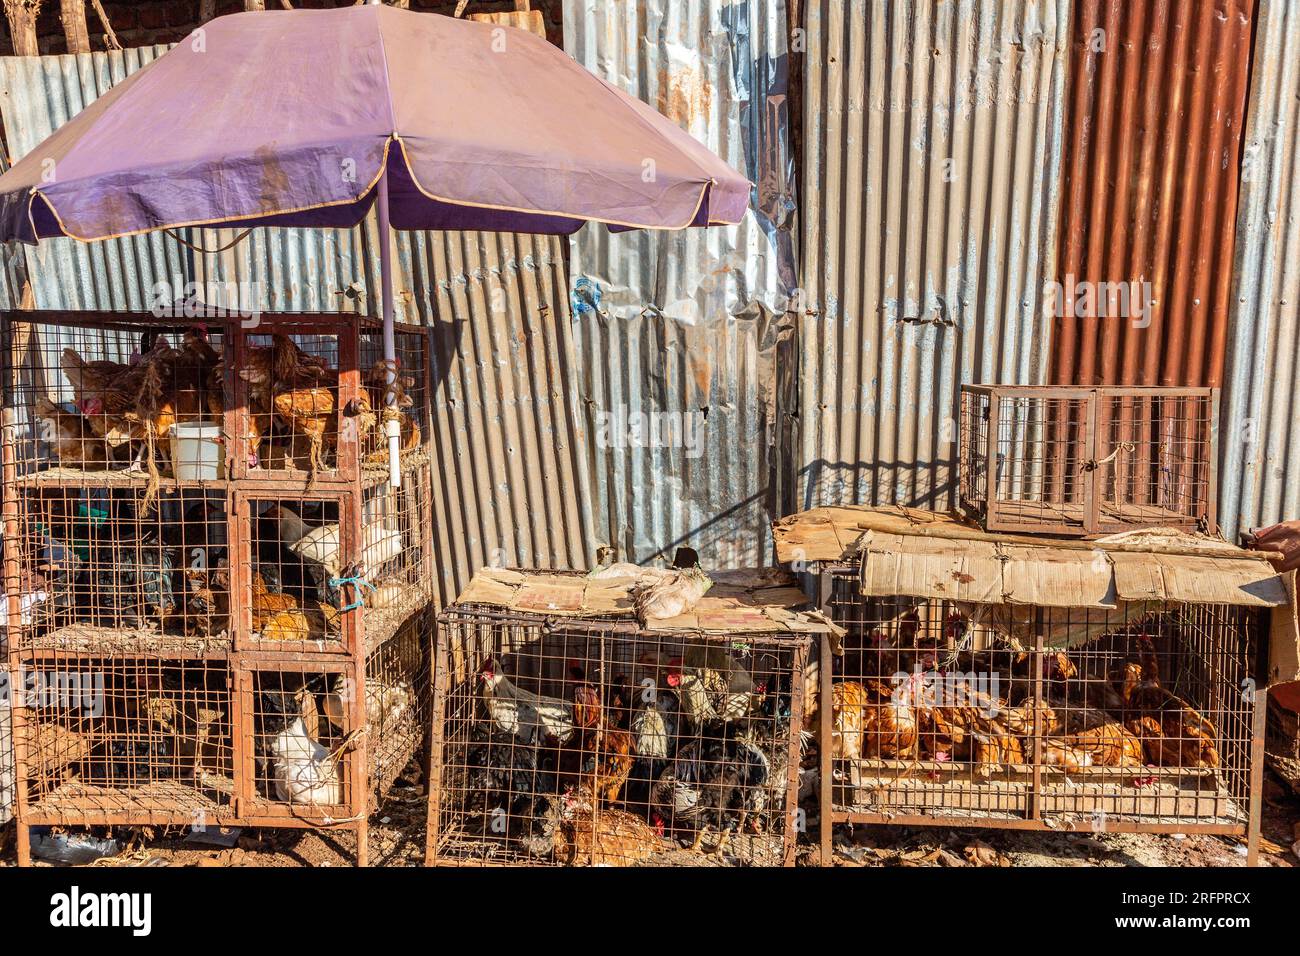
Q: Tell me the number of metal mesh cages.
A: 6